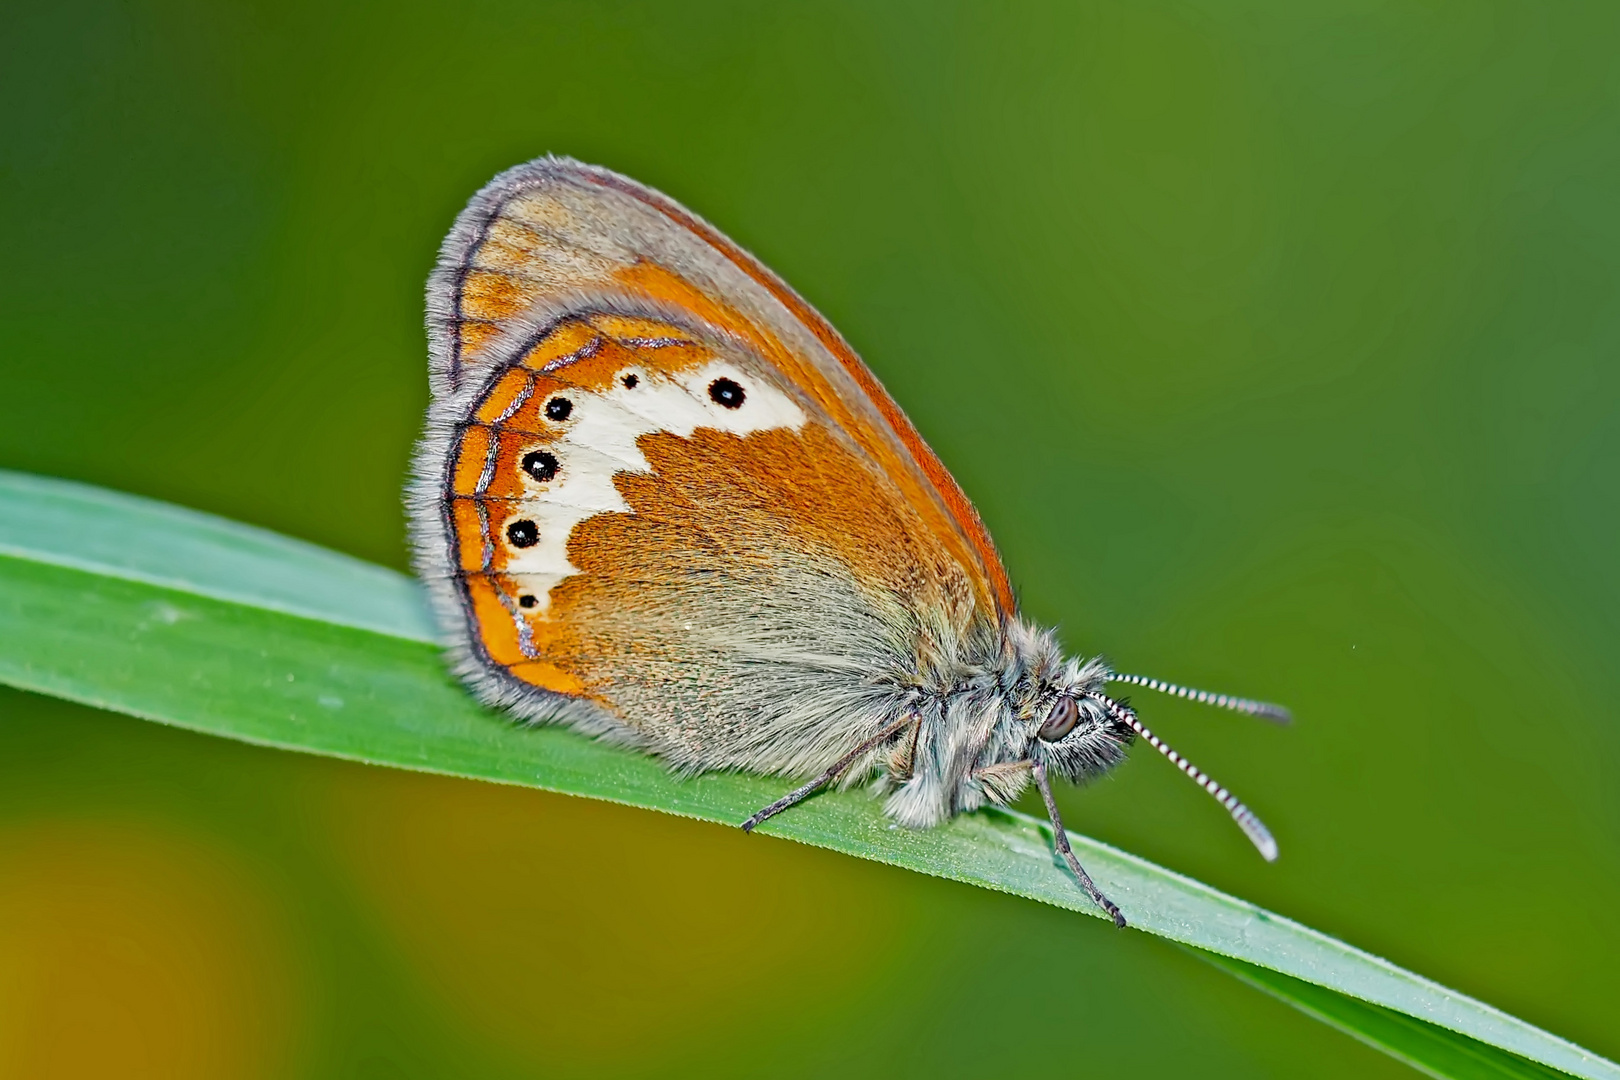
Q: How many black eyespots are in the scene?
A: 6